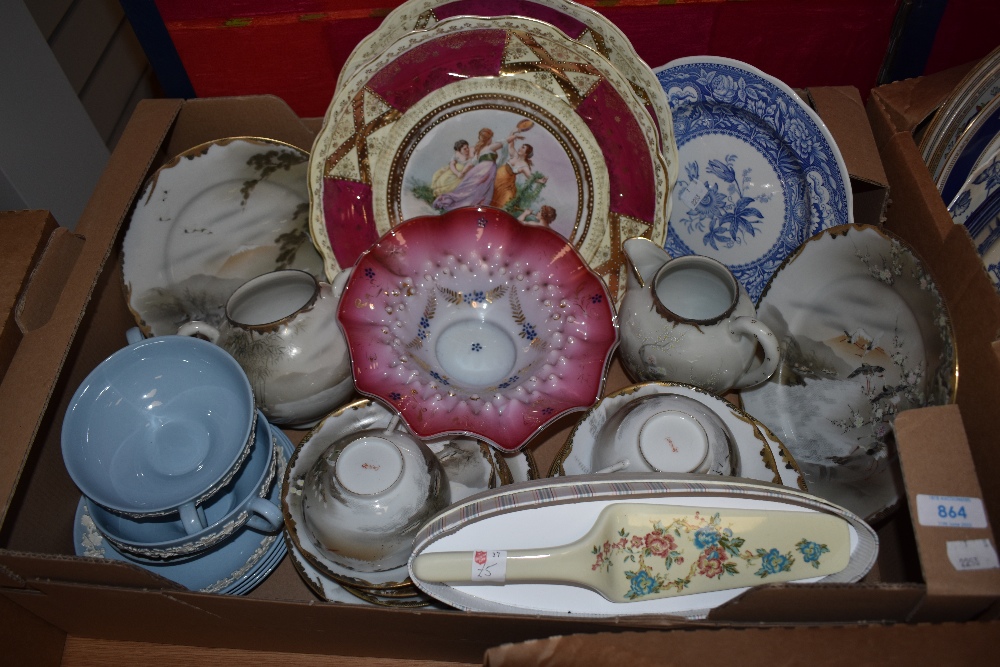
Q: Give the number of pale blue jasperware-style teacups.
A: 2